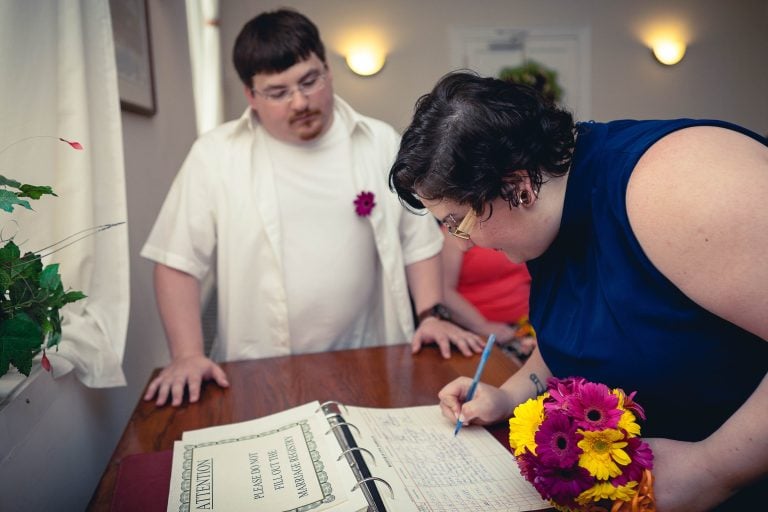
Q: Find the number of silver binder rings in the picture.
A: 4